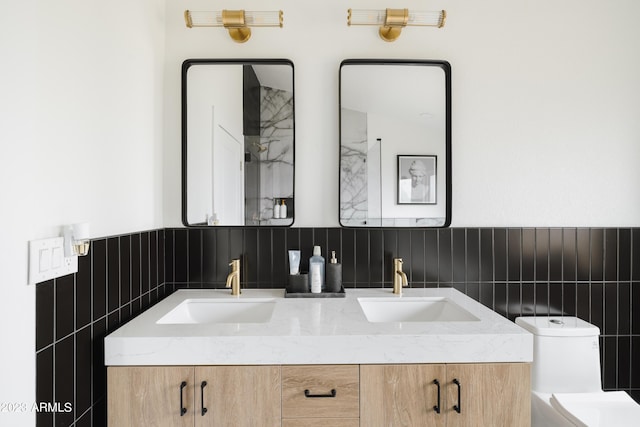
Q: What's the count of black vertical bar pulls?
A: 4